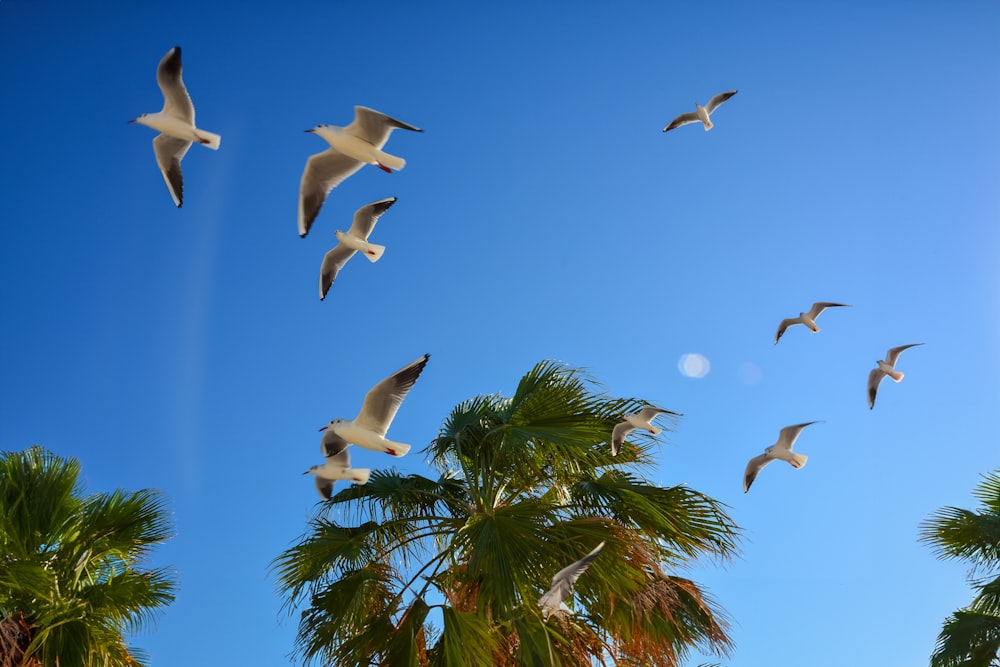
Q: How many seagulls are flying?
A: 11